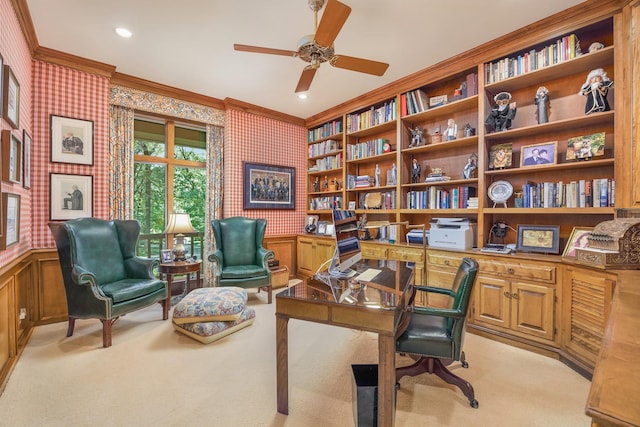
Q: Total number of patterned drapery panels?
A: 2